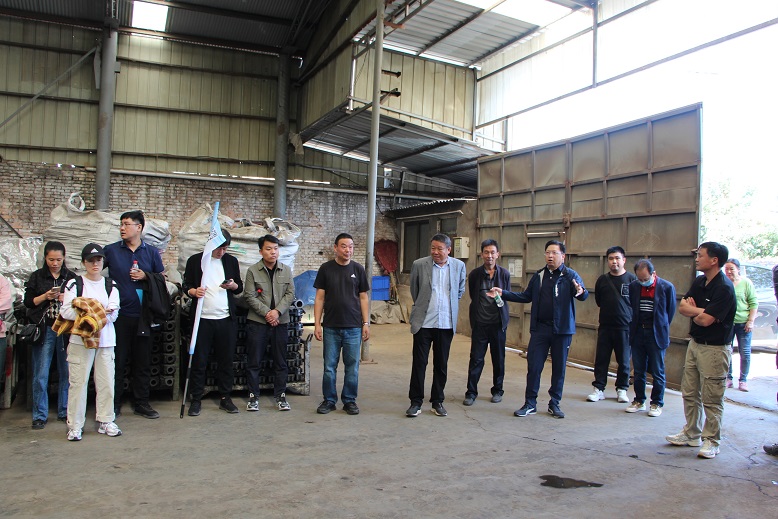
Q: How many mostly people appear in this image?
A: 13